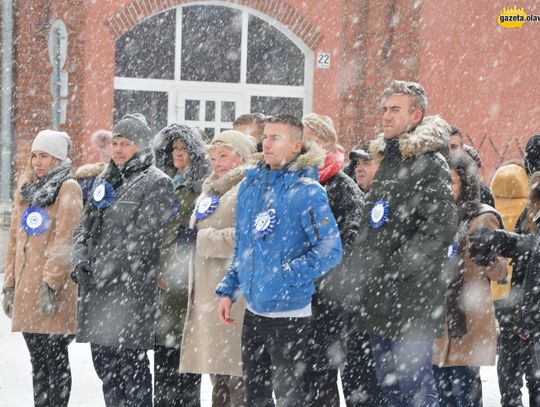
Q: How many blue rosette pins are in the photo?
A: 7